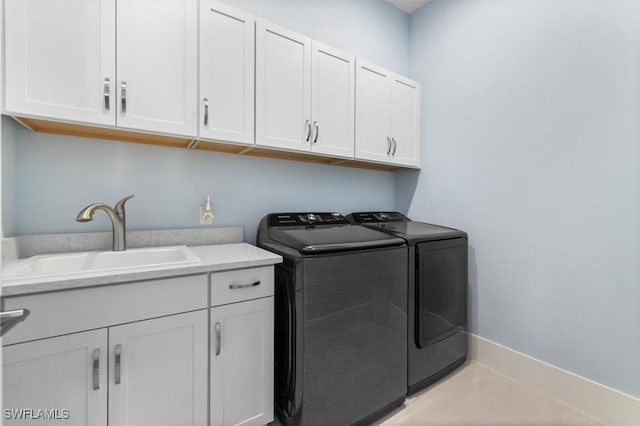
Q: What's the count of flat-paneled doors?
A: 10